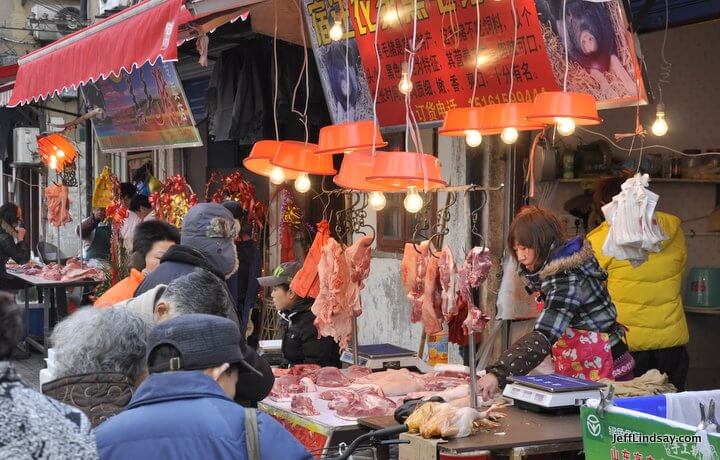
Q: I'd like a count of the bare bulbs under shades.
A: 7